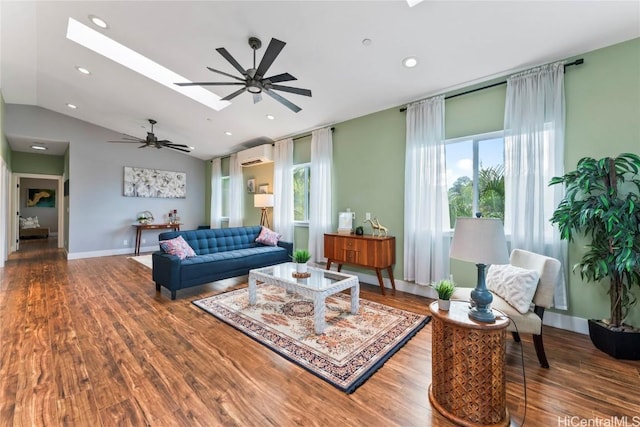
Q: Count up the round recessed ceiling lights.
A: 8